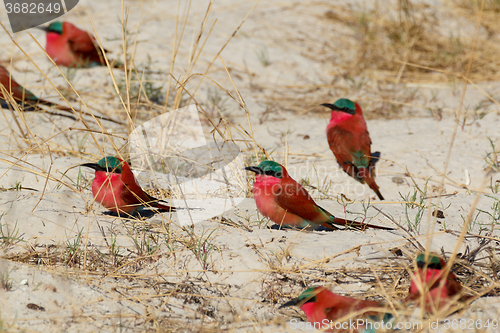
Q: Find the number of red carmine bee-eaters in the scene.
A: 7